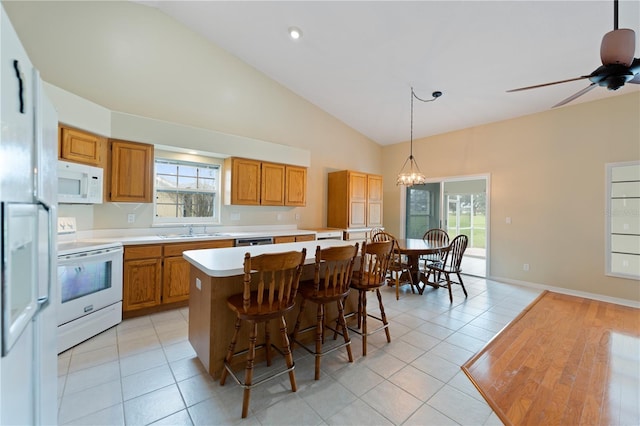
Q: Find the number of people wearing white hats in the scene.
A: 0